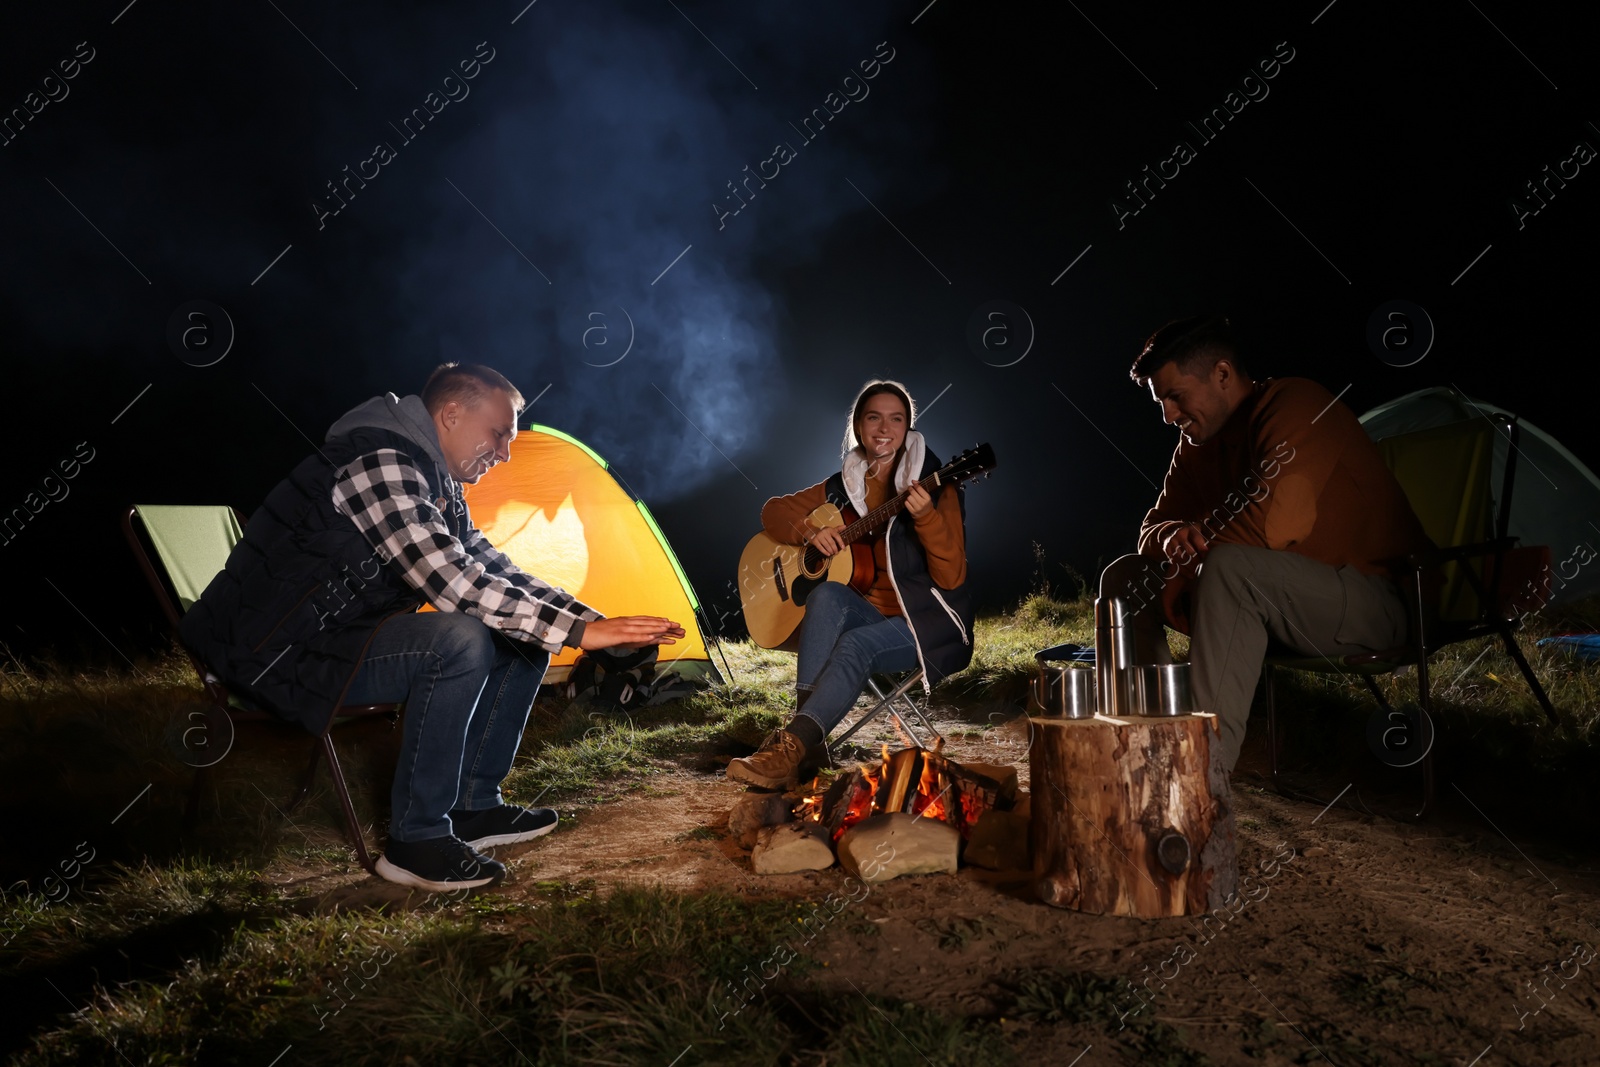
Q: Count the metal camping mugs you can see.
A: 2